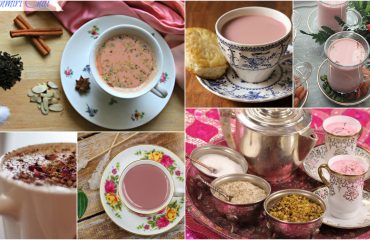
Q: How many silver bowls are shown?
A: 3